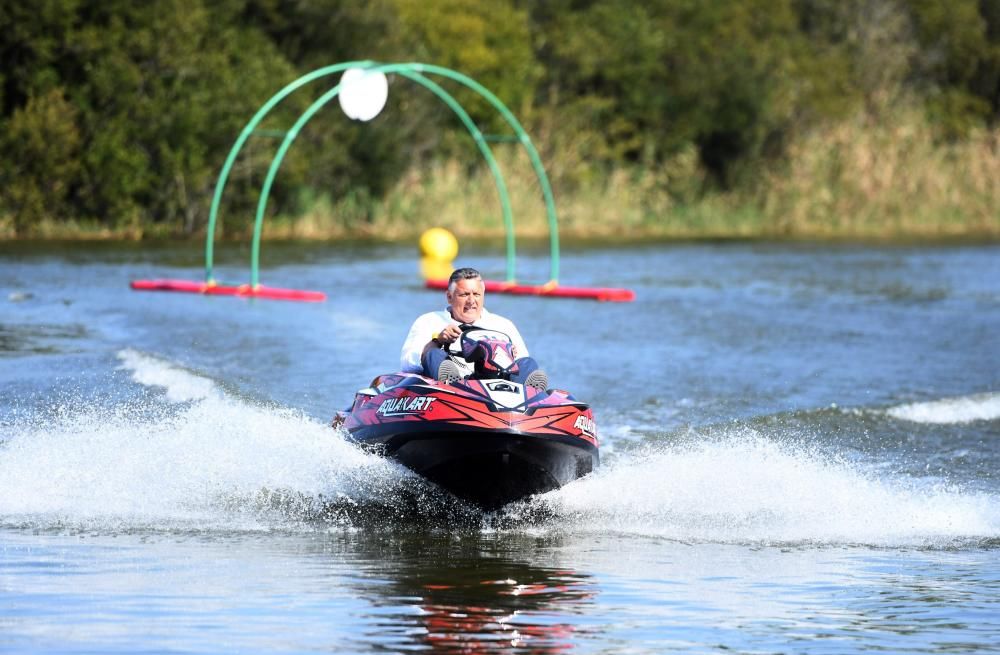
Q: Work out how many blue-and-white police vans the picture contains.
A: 0